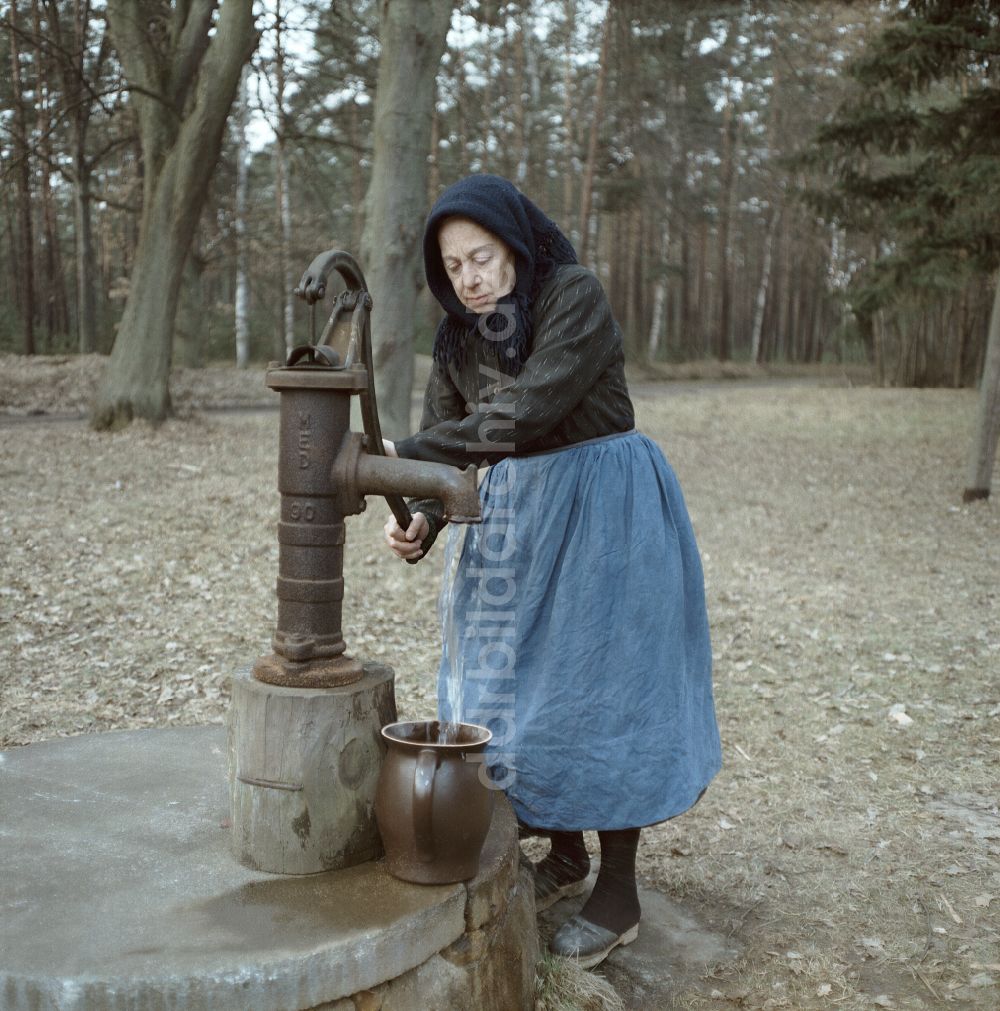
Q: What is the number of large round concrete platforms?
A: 1